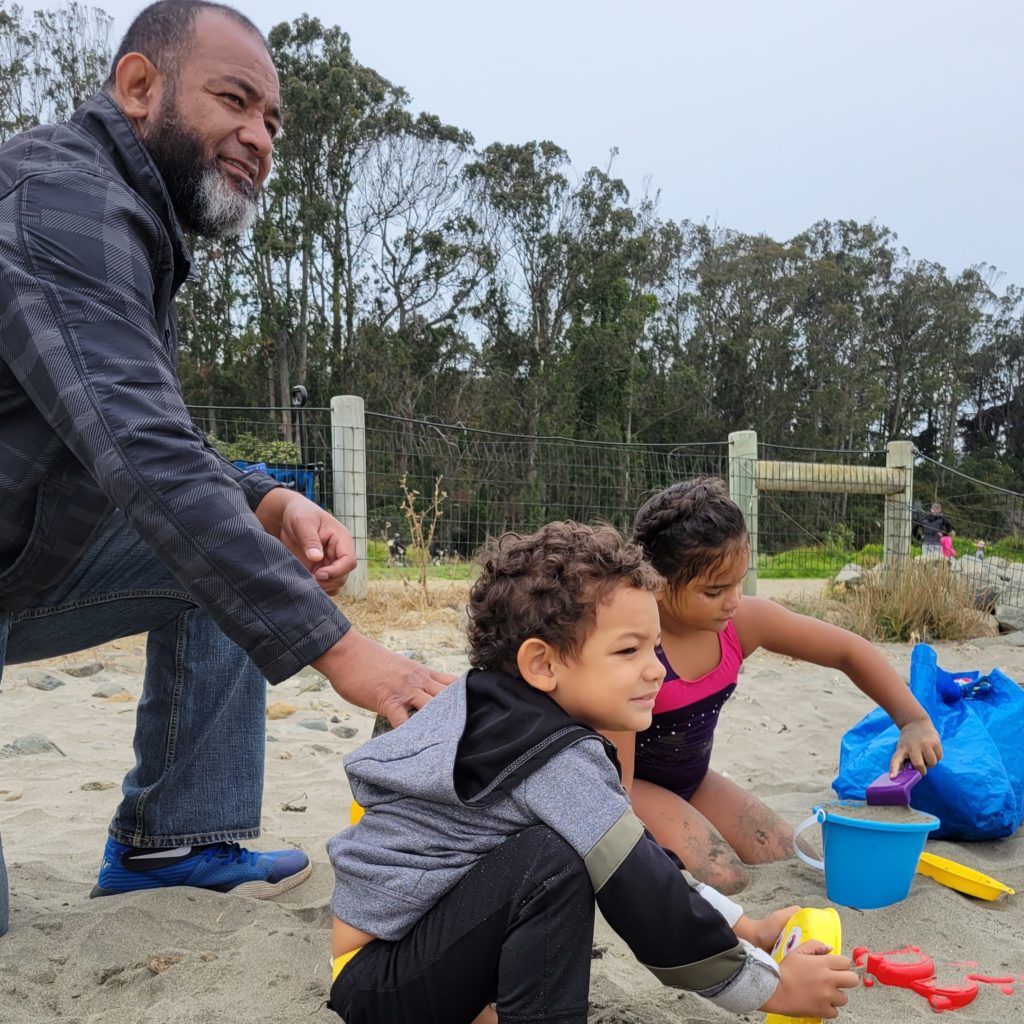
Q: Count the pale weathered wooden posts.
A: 3